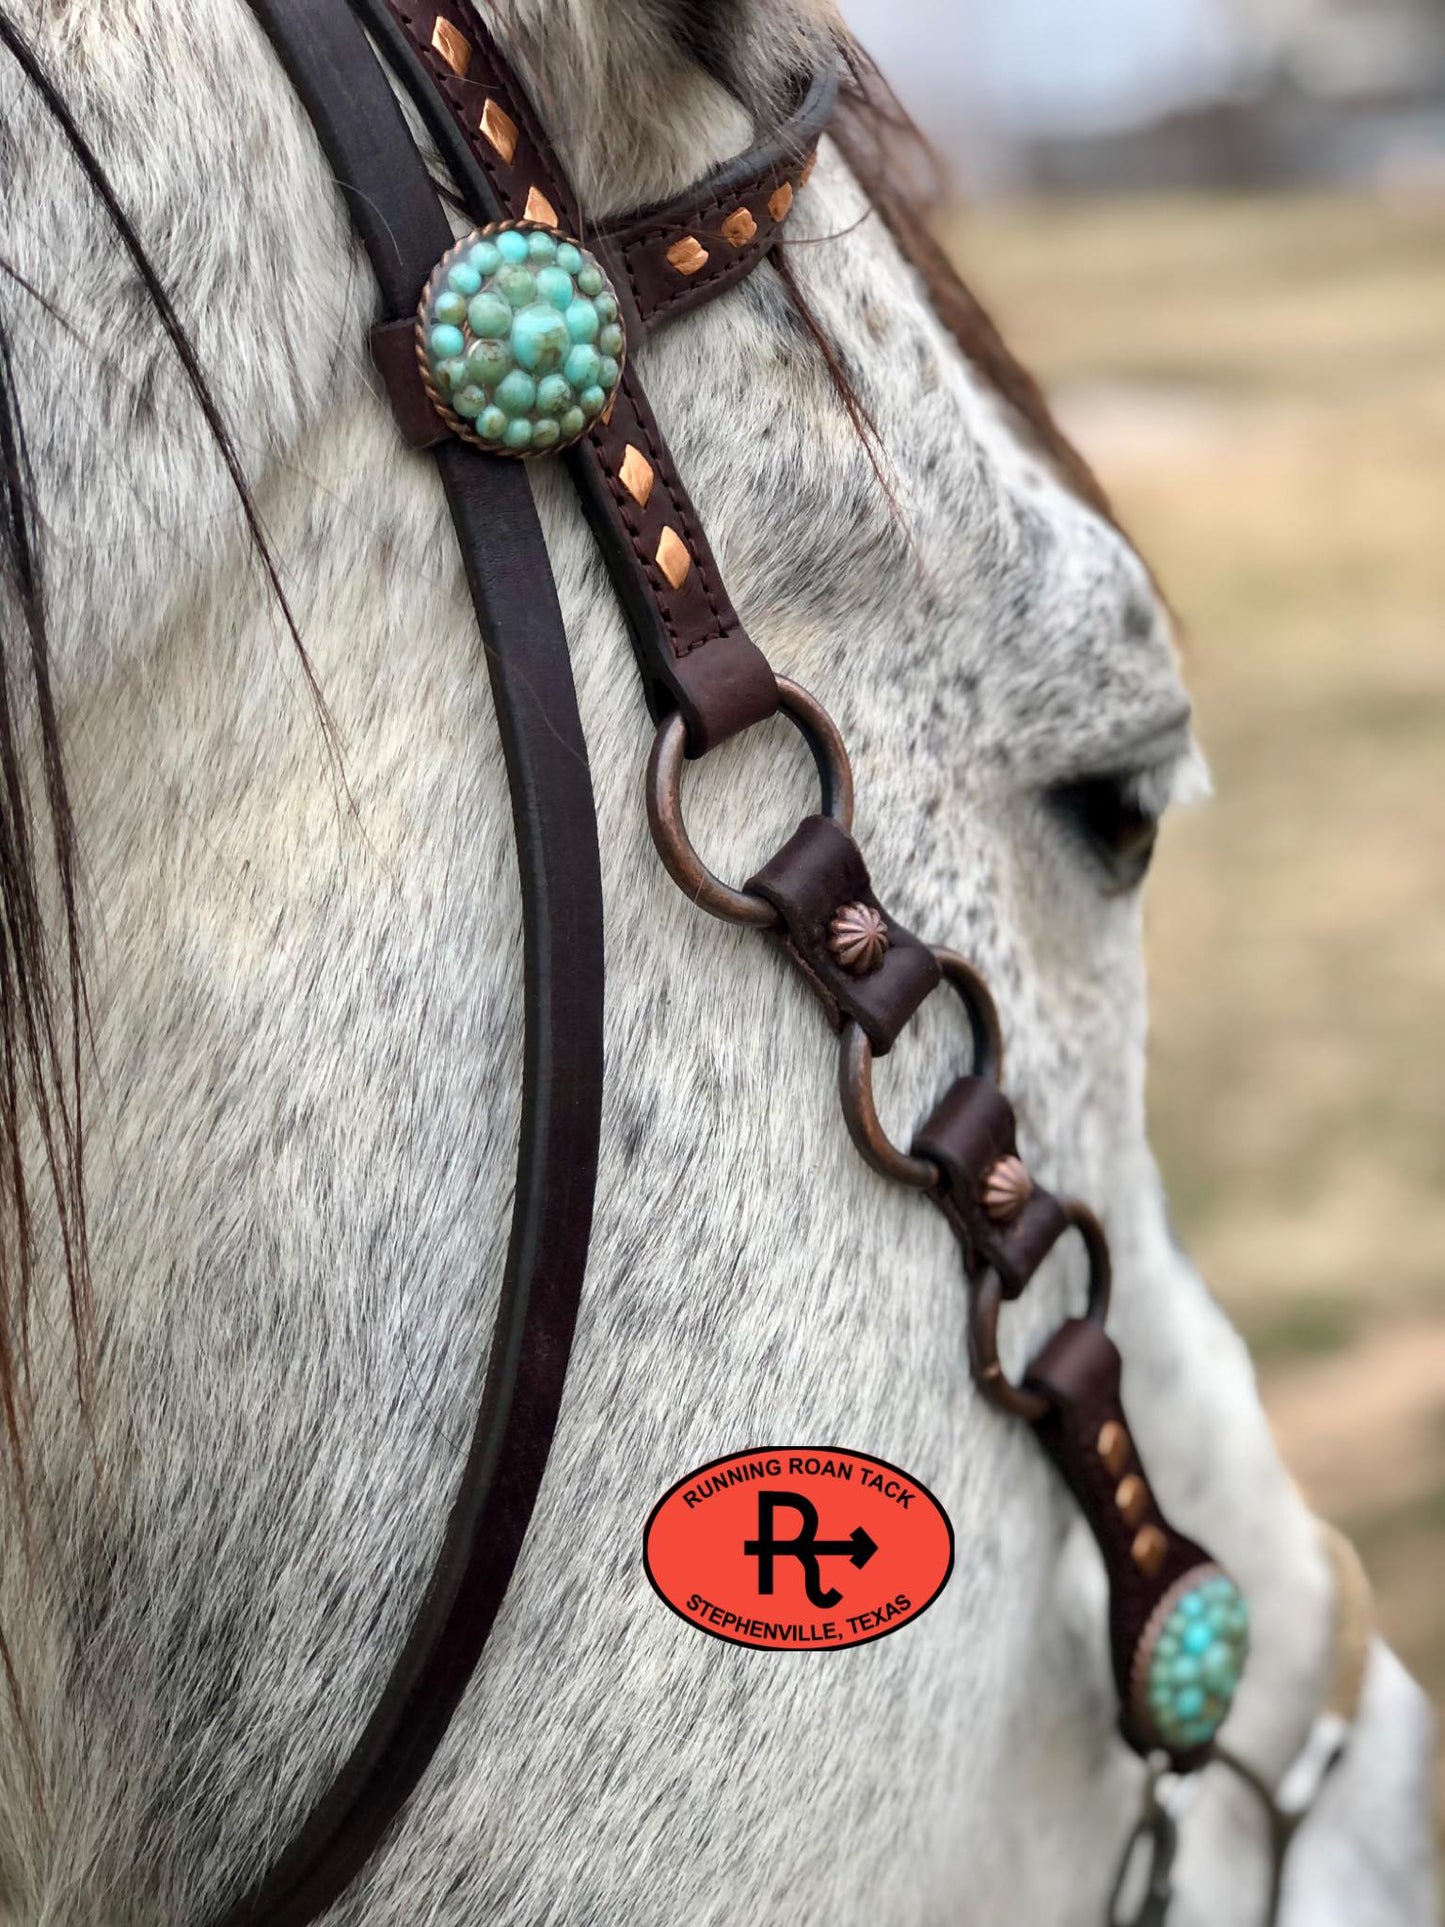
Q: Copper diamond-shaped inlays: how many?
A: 13